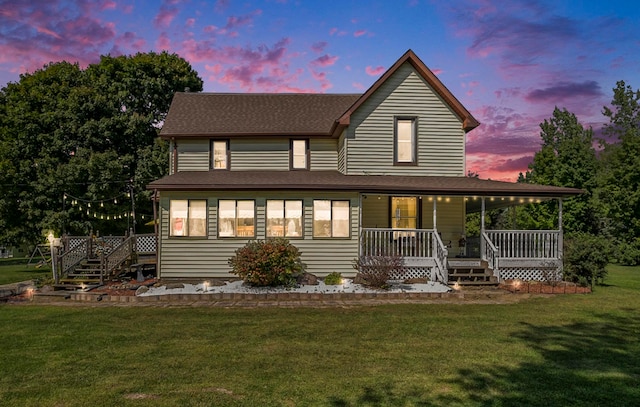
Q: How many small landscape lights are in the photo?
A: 6